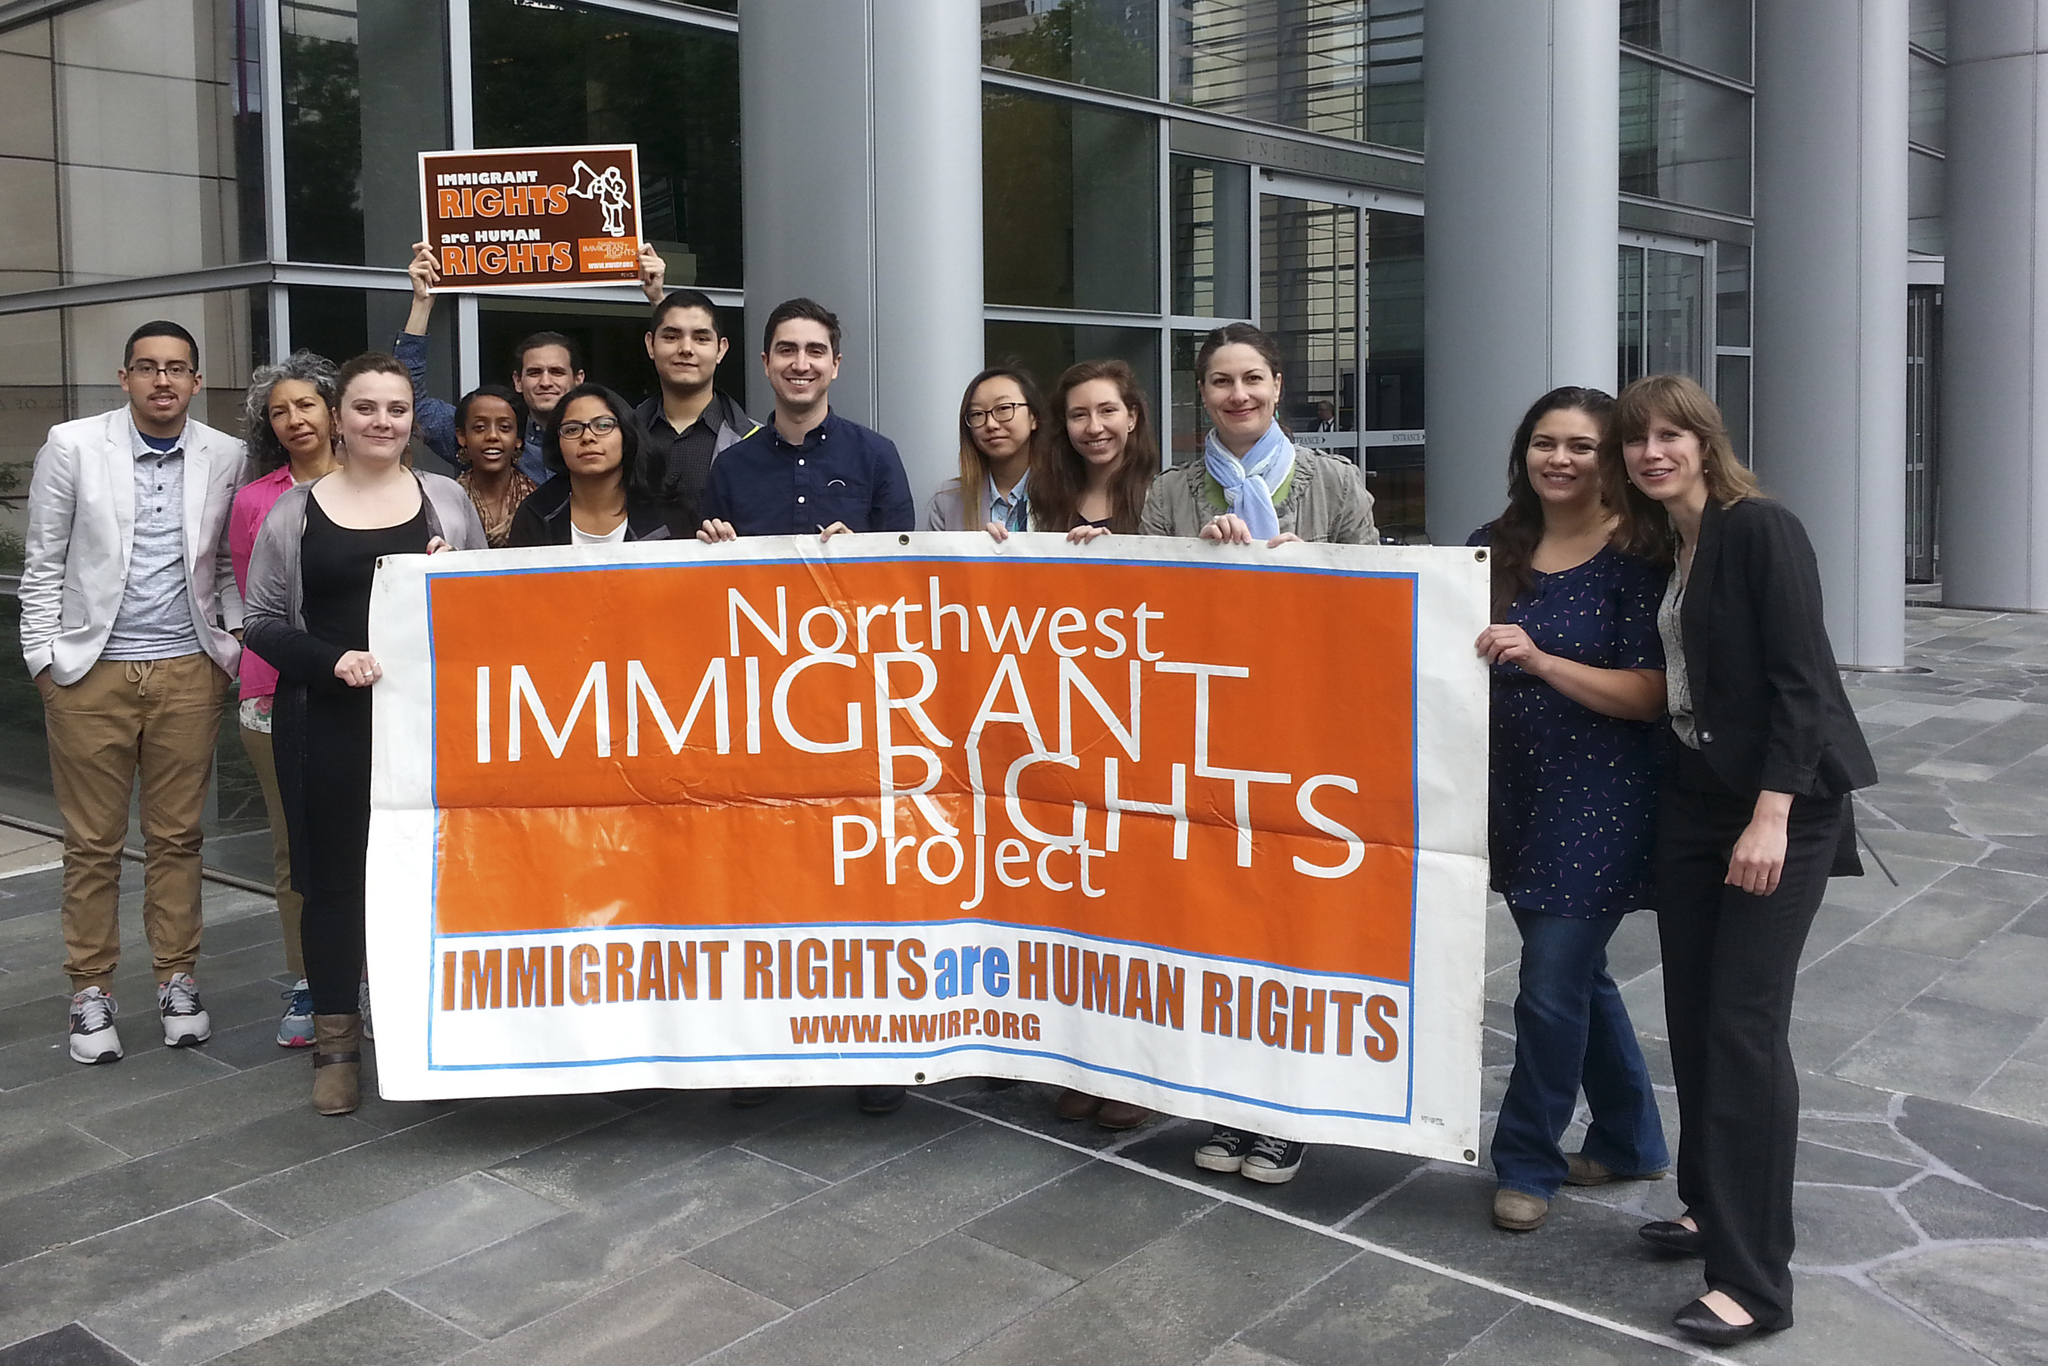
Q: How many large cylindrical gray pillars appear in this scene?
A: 4